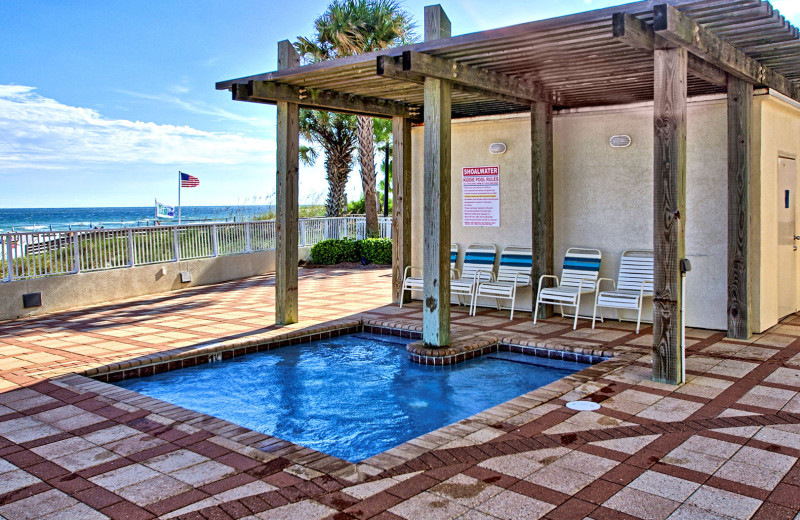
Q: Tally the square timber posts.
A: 6